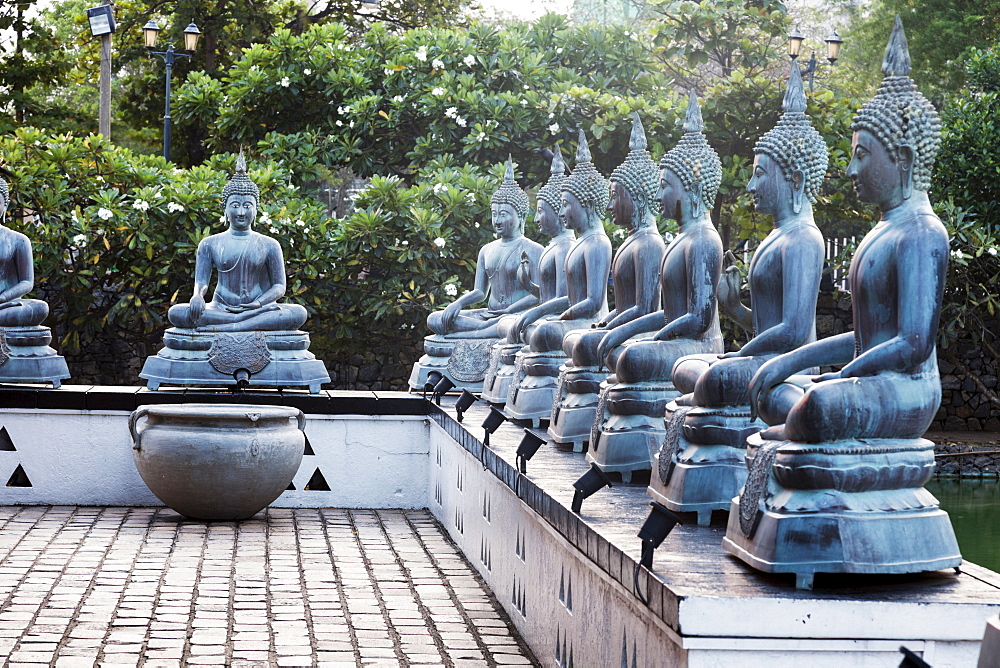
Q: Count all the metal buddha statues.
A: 9